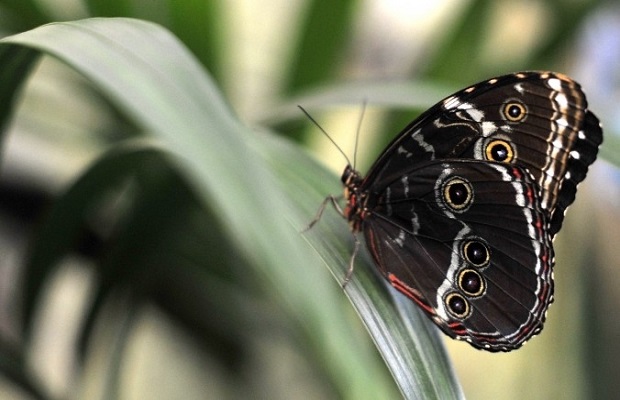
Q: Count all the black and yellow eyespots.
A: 6